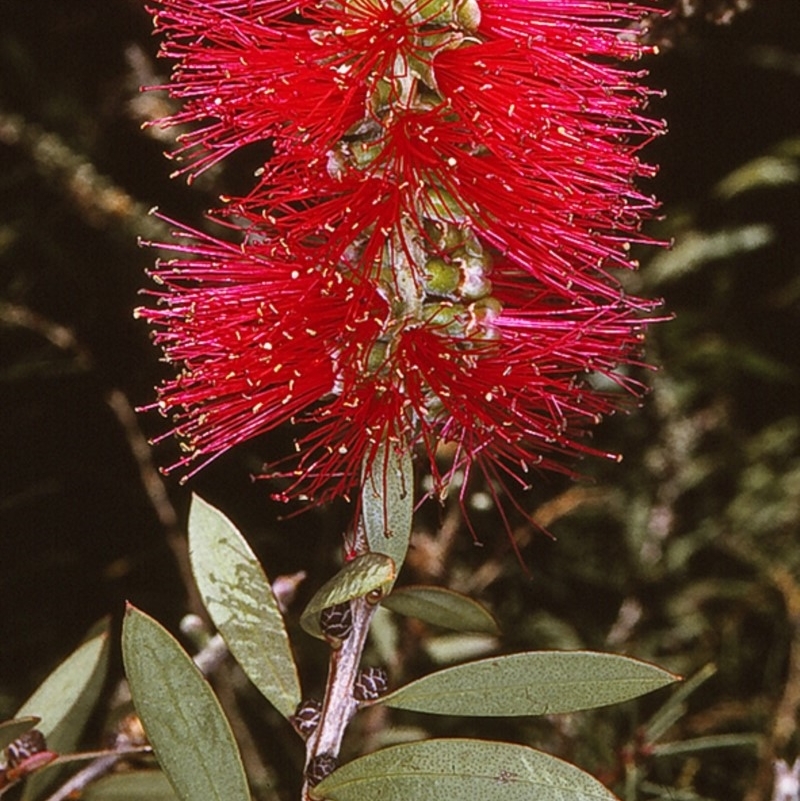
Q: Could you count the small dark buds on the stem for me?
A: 4